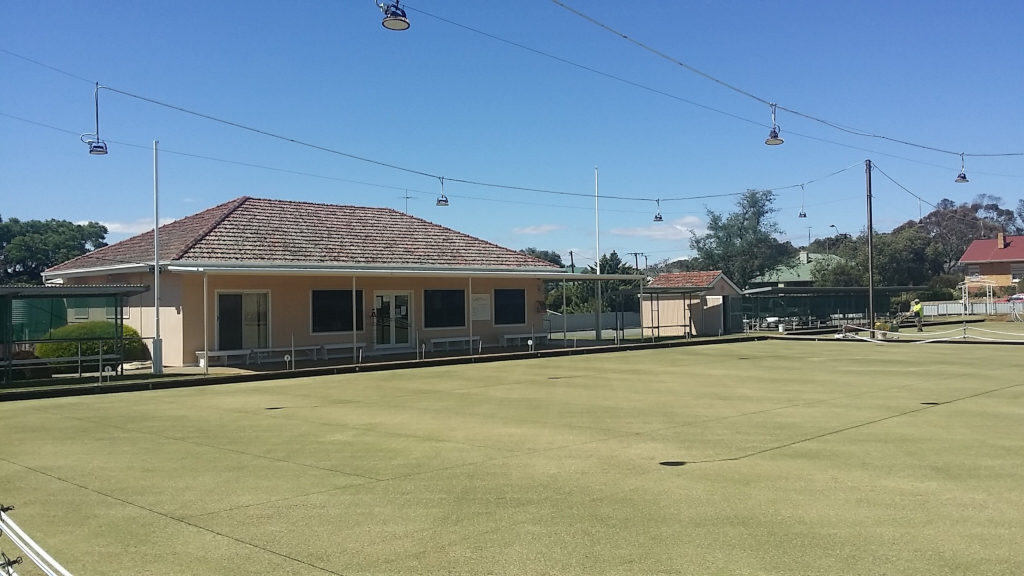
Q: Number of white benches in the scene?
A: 5